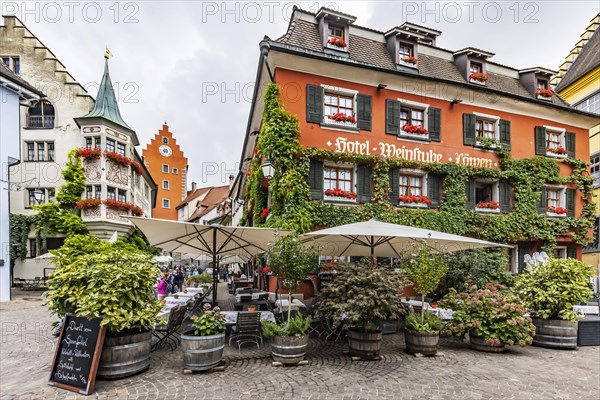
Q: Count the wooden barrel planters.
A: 7